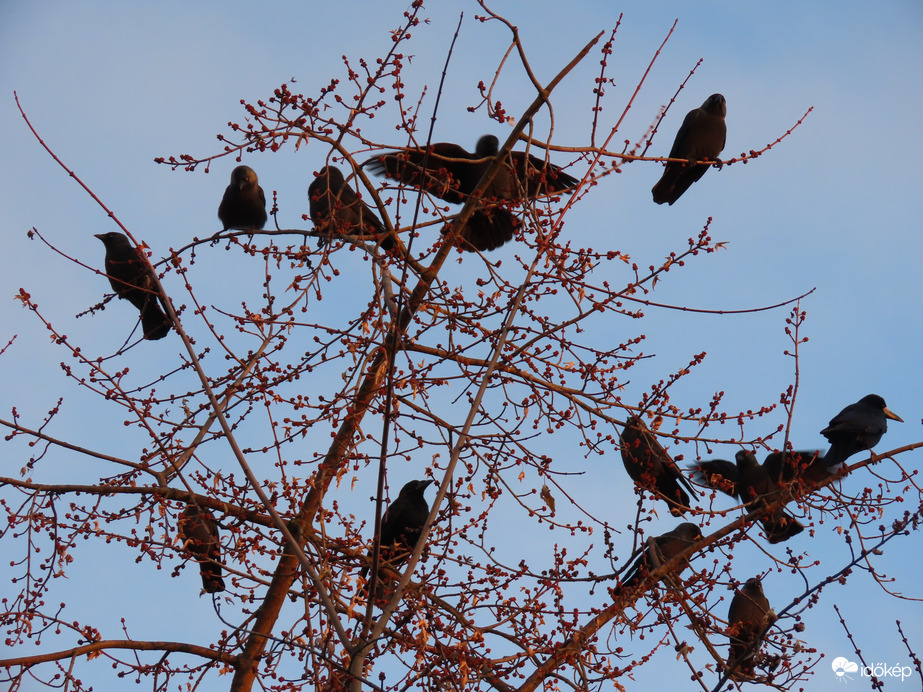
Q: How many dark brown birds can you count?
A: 12